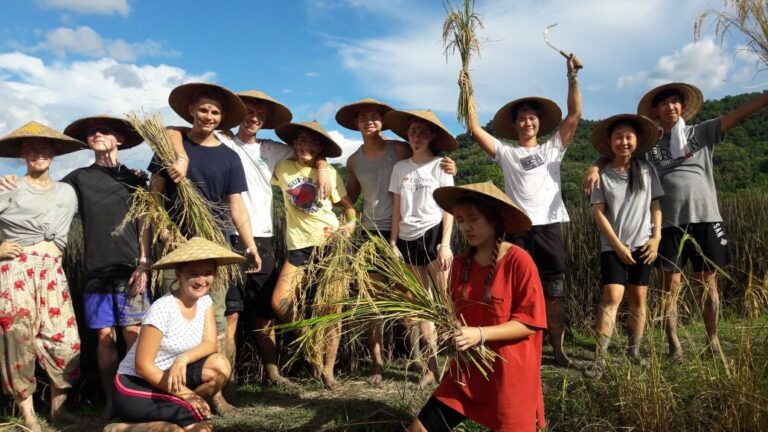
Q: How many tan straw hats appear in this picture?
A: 12